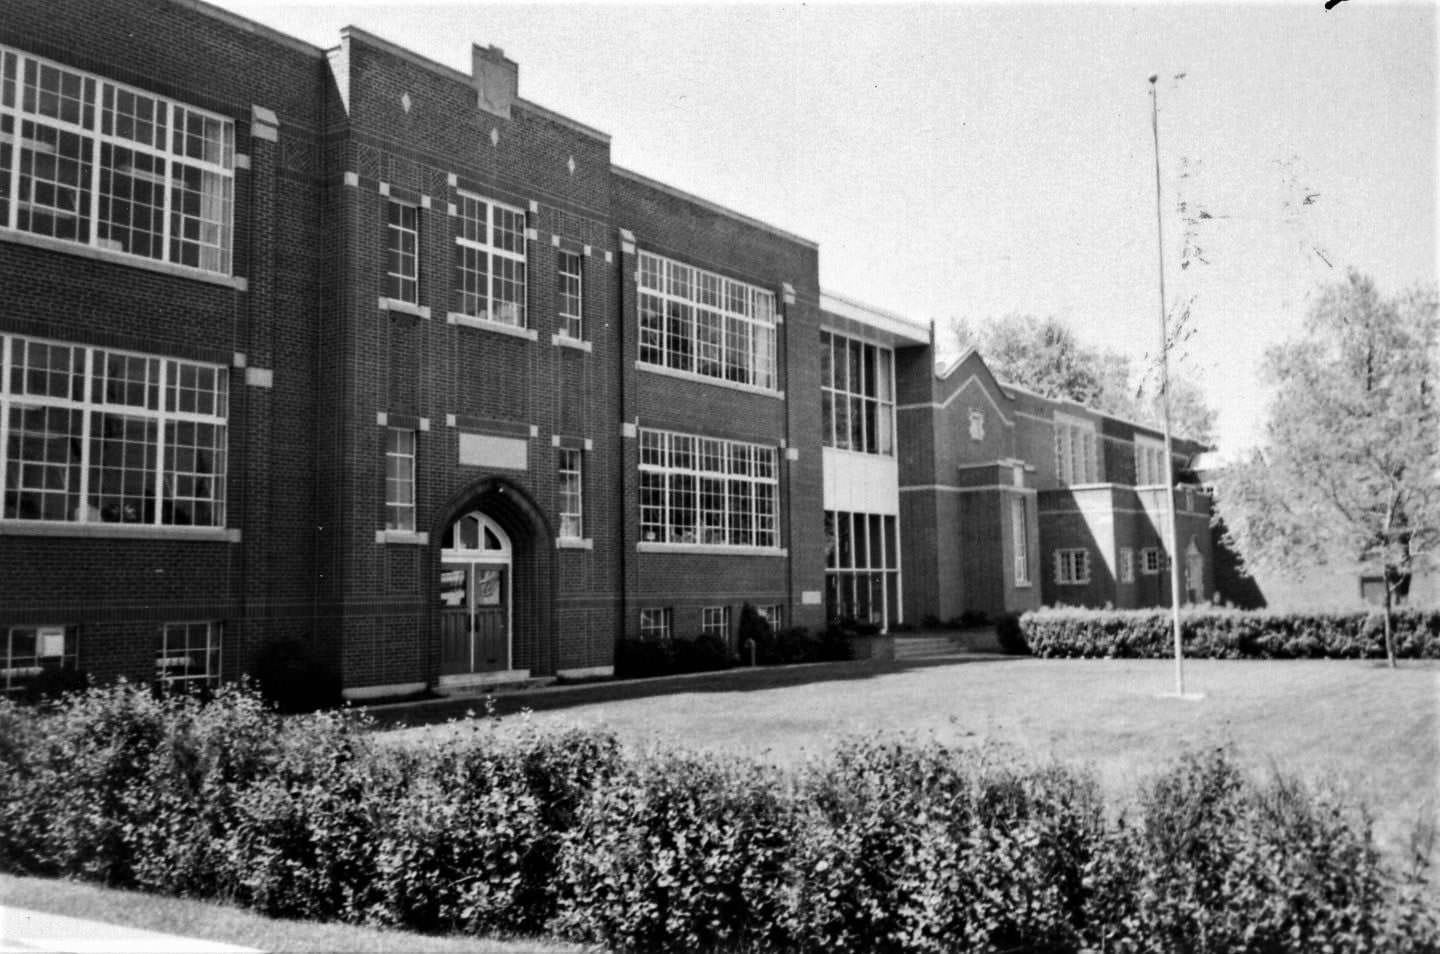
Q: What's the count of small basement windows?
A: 5